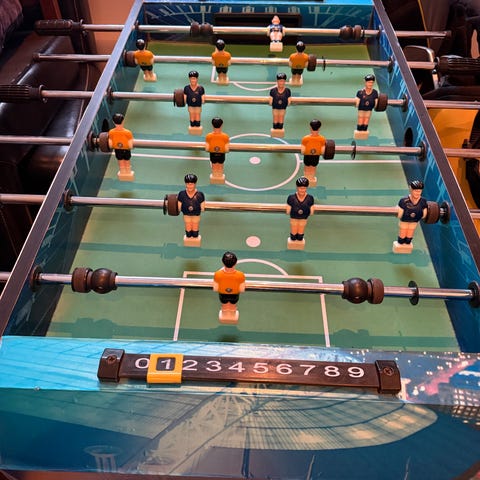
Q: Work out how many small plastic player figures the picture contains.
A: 14